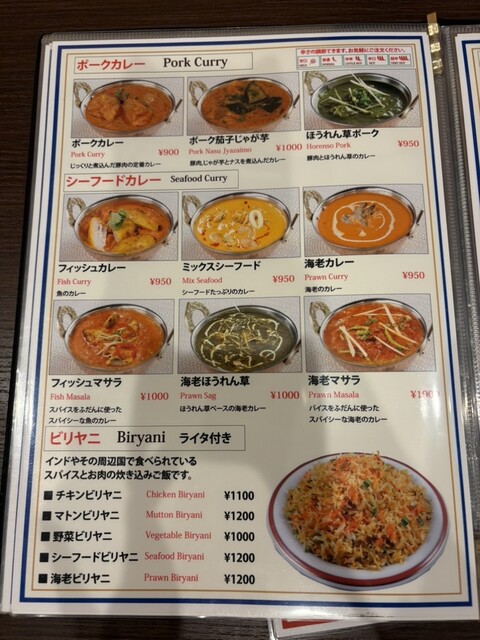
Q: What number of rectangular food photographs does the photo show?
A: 9